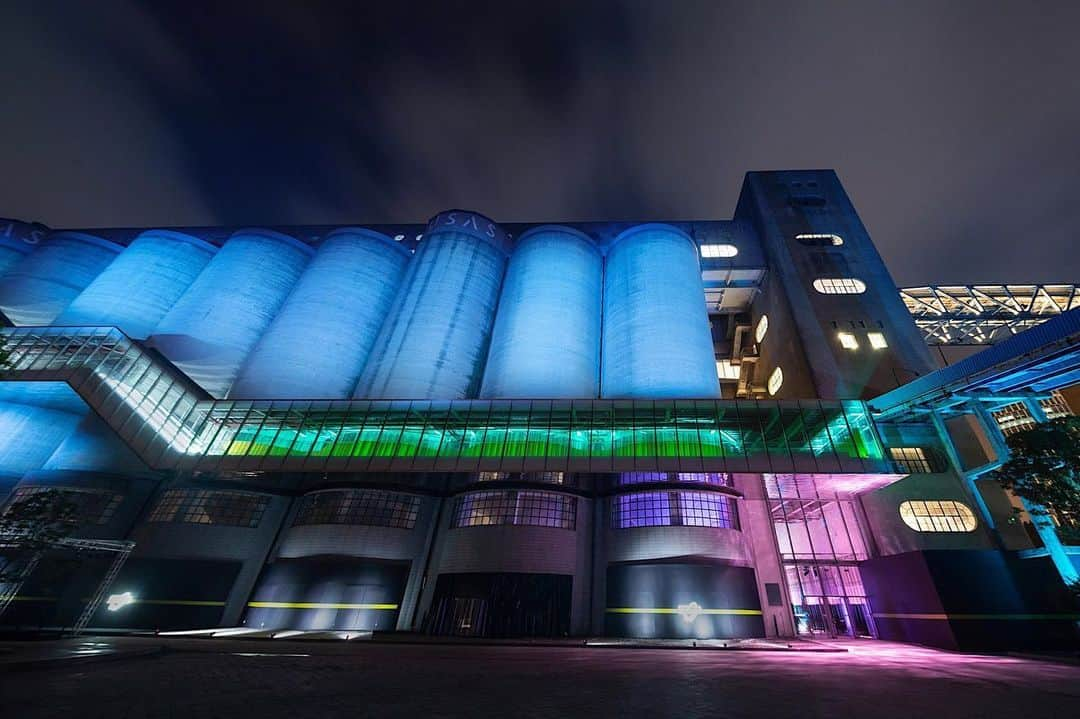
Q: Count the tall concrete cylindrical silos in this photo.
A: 8